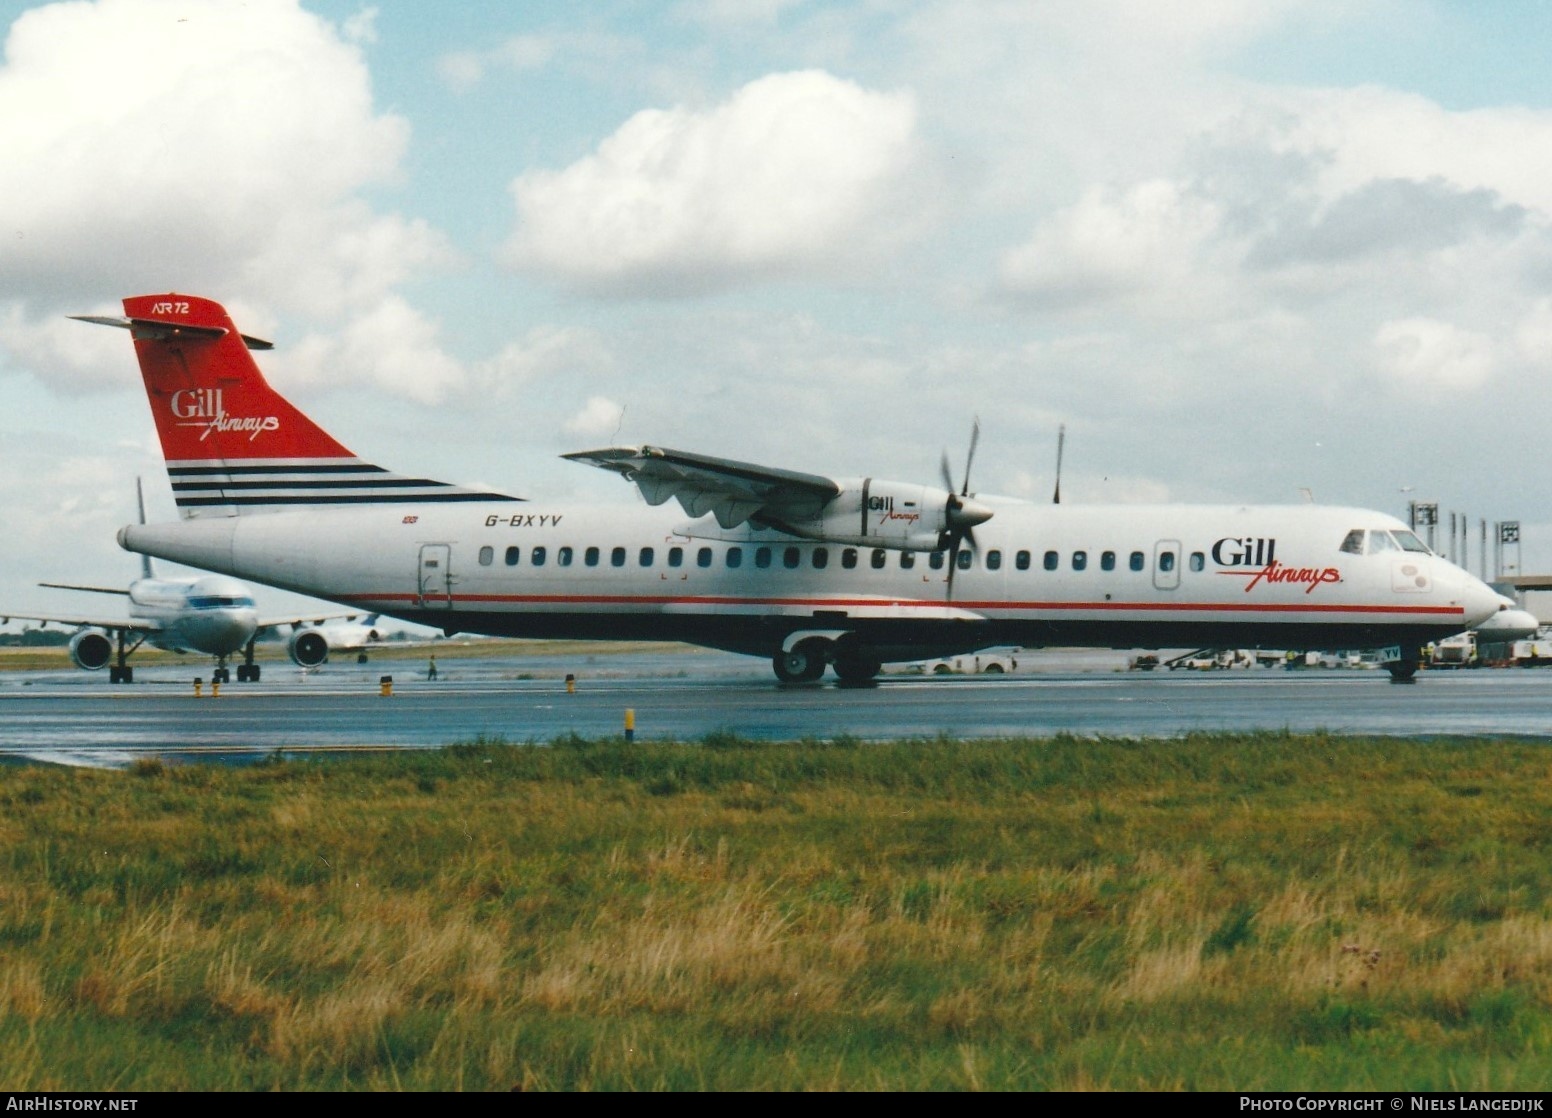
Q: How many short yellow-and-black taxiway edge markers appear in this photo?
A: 4